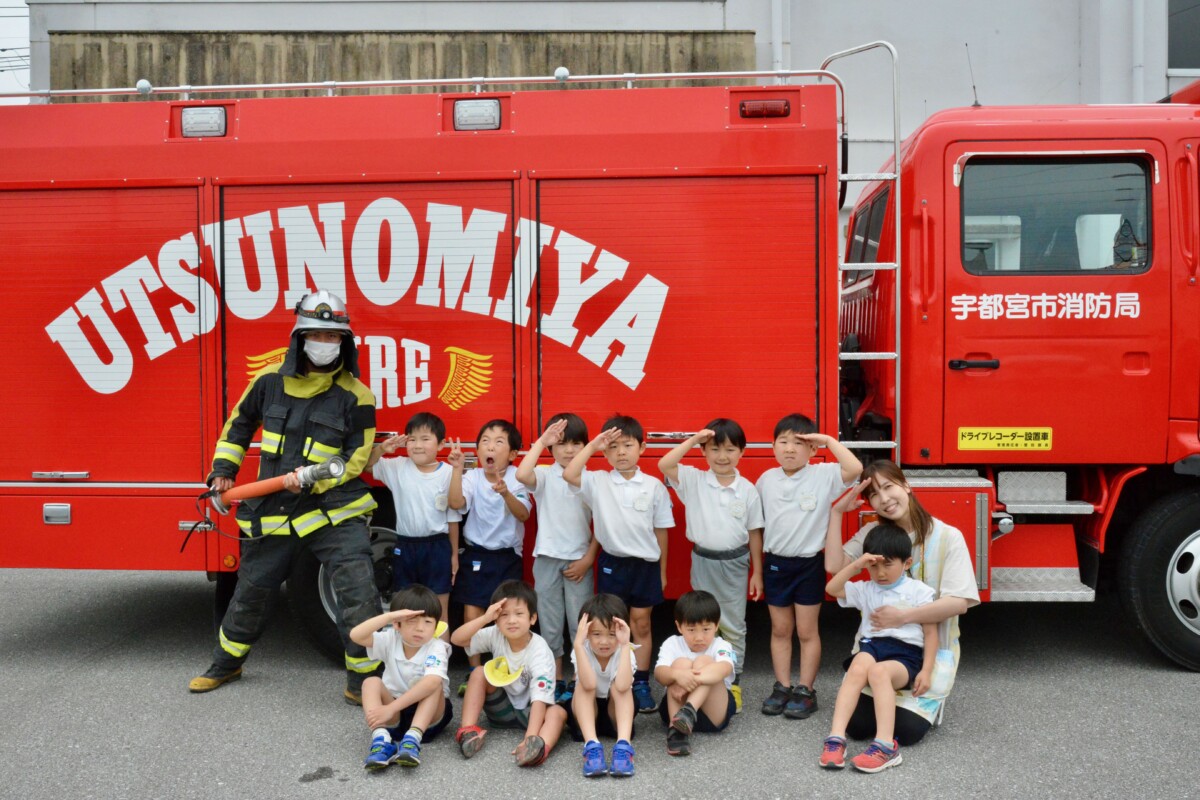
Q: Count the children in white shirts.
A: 11